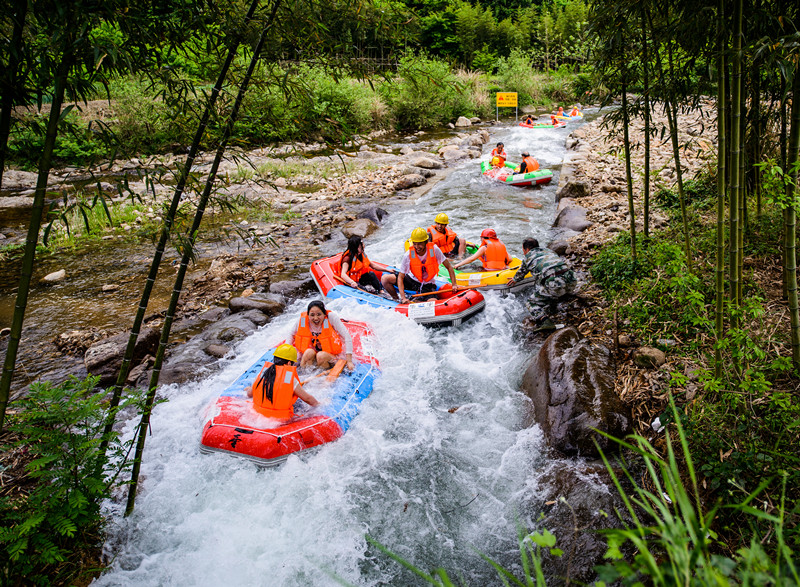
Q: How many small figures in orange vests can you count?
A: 12